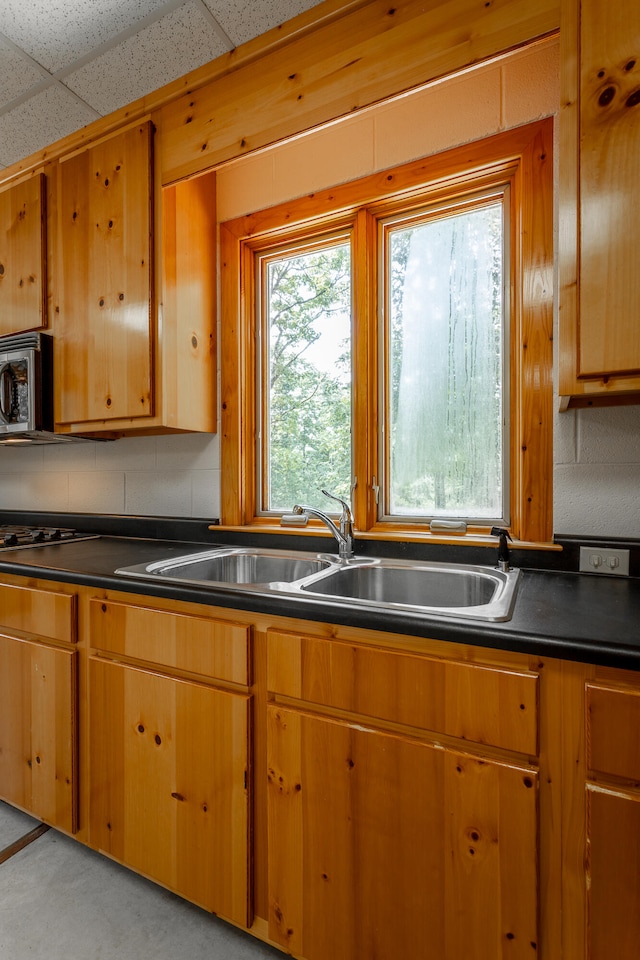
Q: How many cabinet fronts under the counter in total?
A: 8